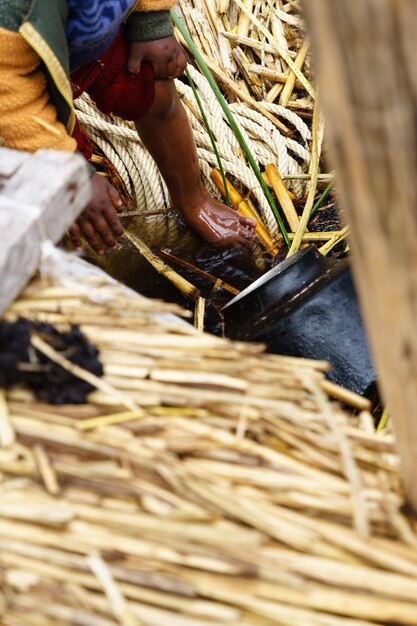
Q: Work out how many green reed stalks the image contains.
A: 3